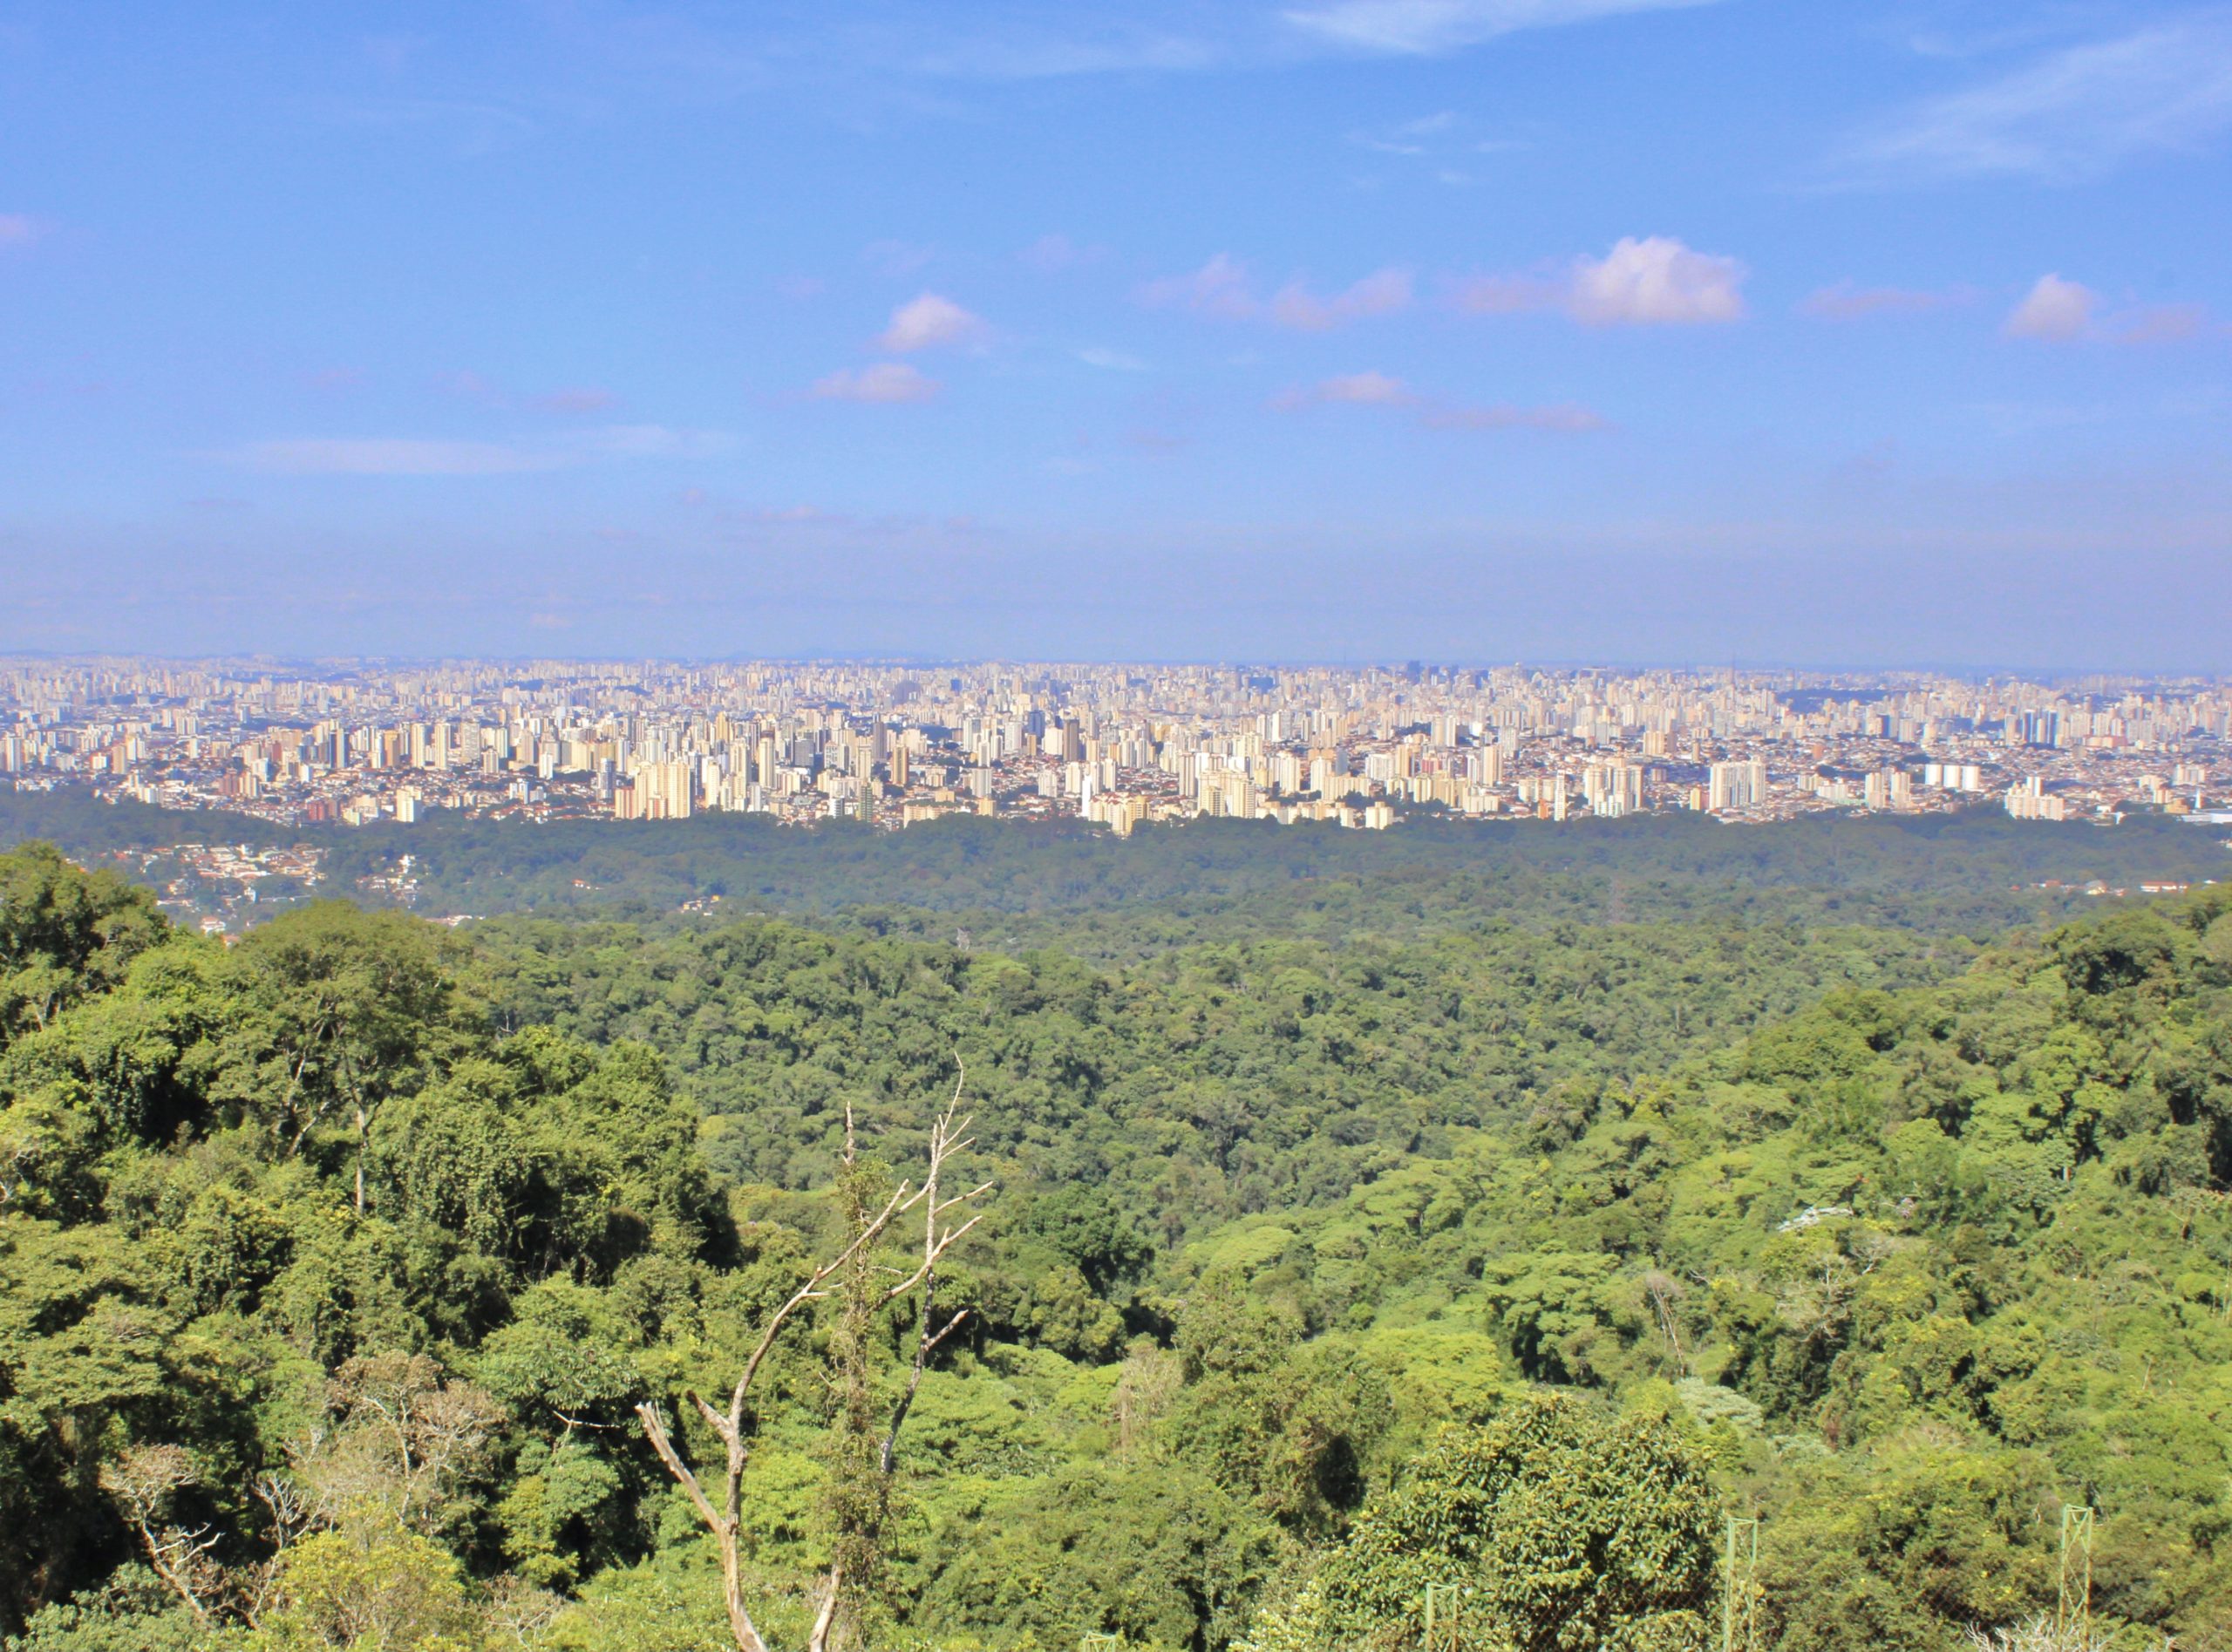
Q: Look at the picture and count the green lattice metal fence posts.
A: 4